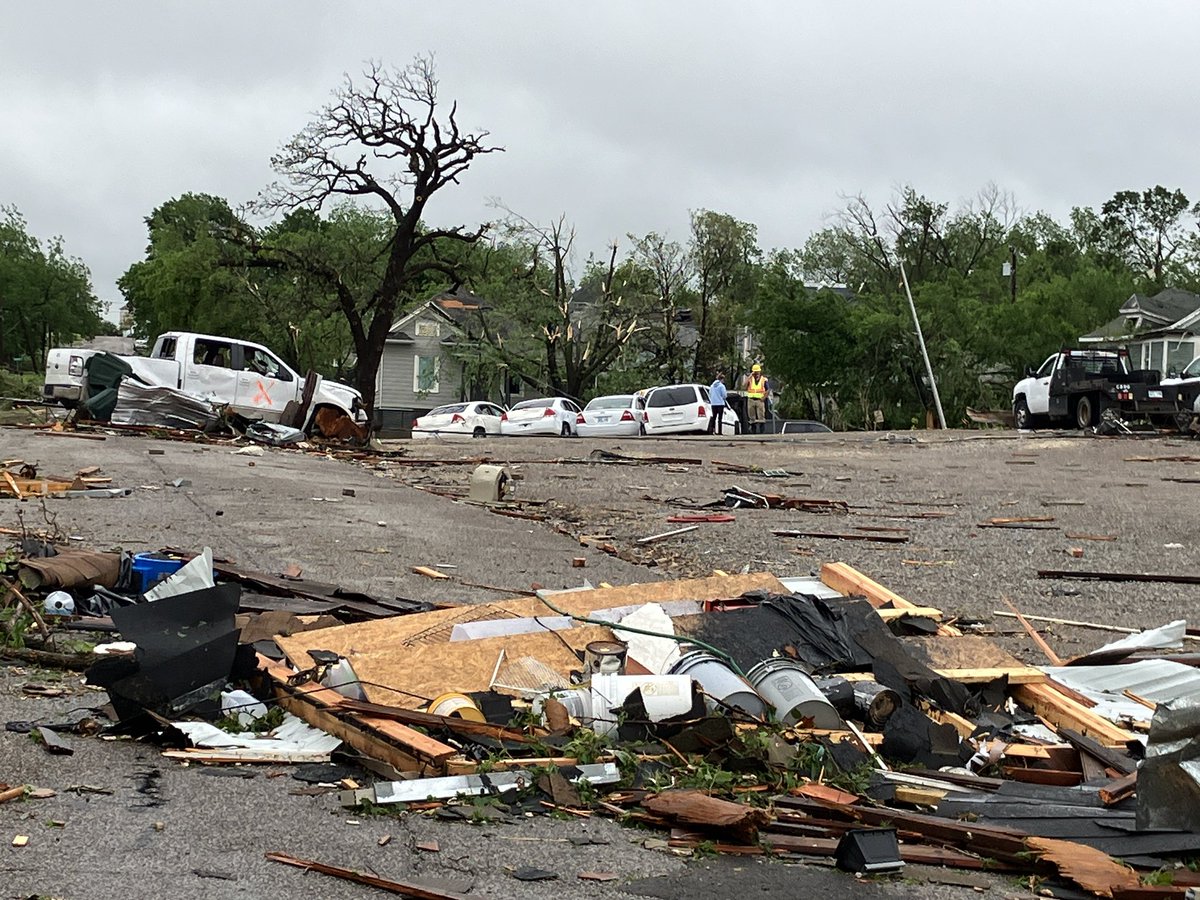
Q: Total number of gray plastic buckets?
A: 2